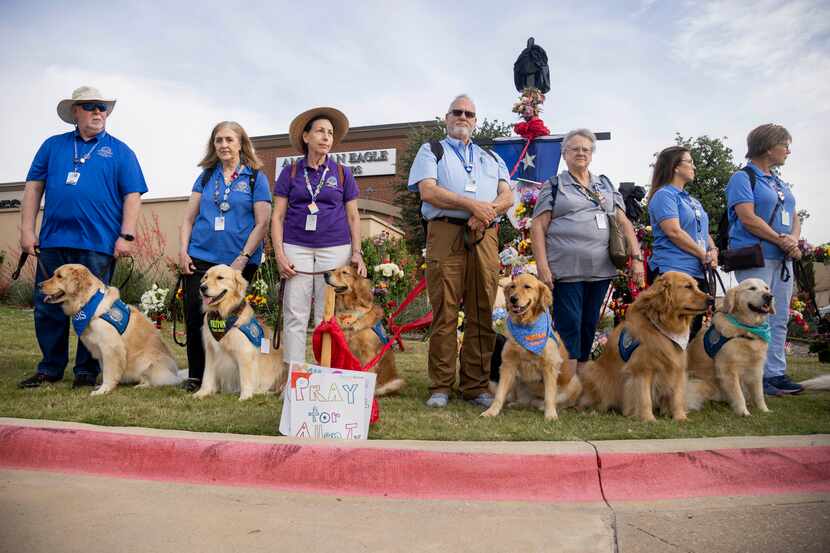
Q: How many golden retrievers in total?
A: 6